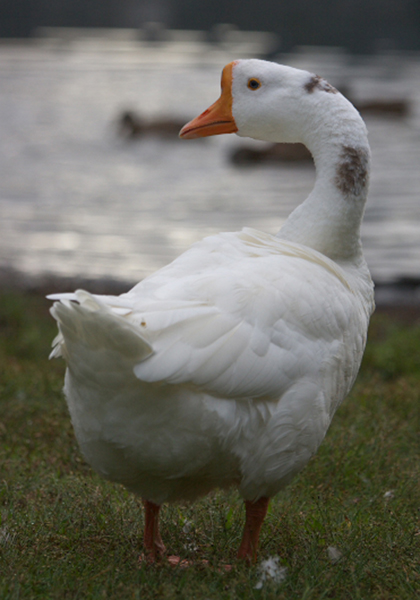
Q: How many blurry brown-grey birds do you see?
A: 3